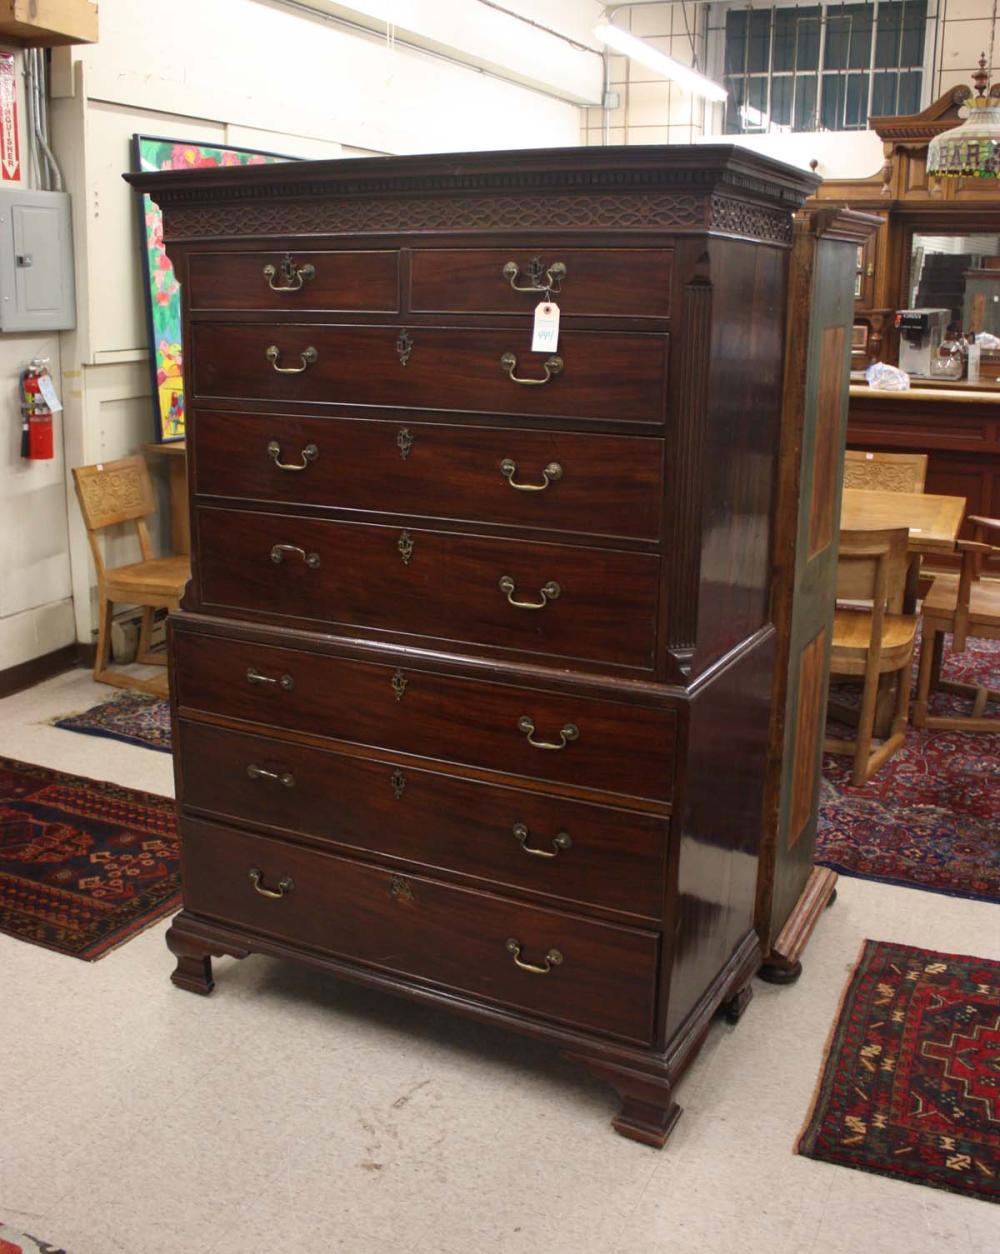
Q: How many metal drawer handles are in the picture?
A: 14